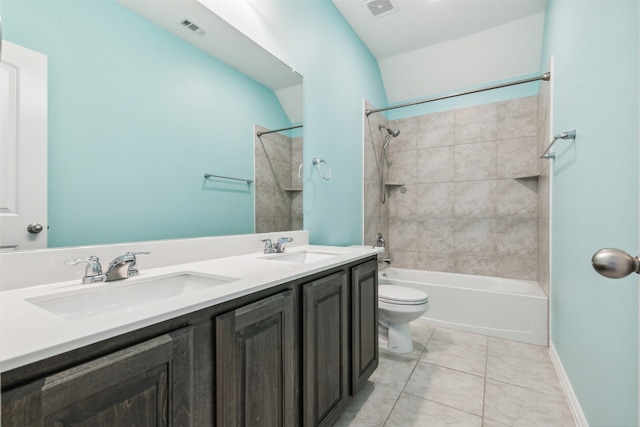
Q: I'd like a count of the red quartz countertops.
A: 0